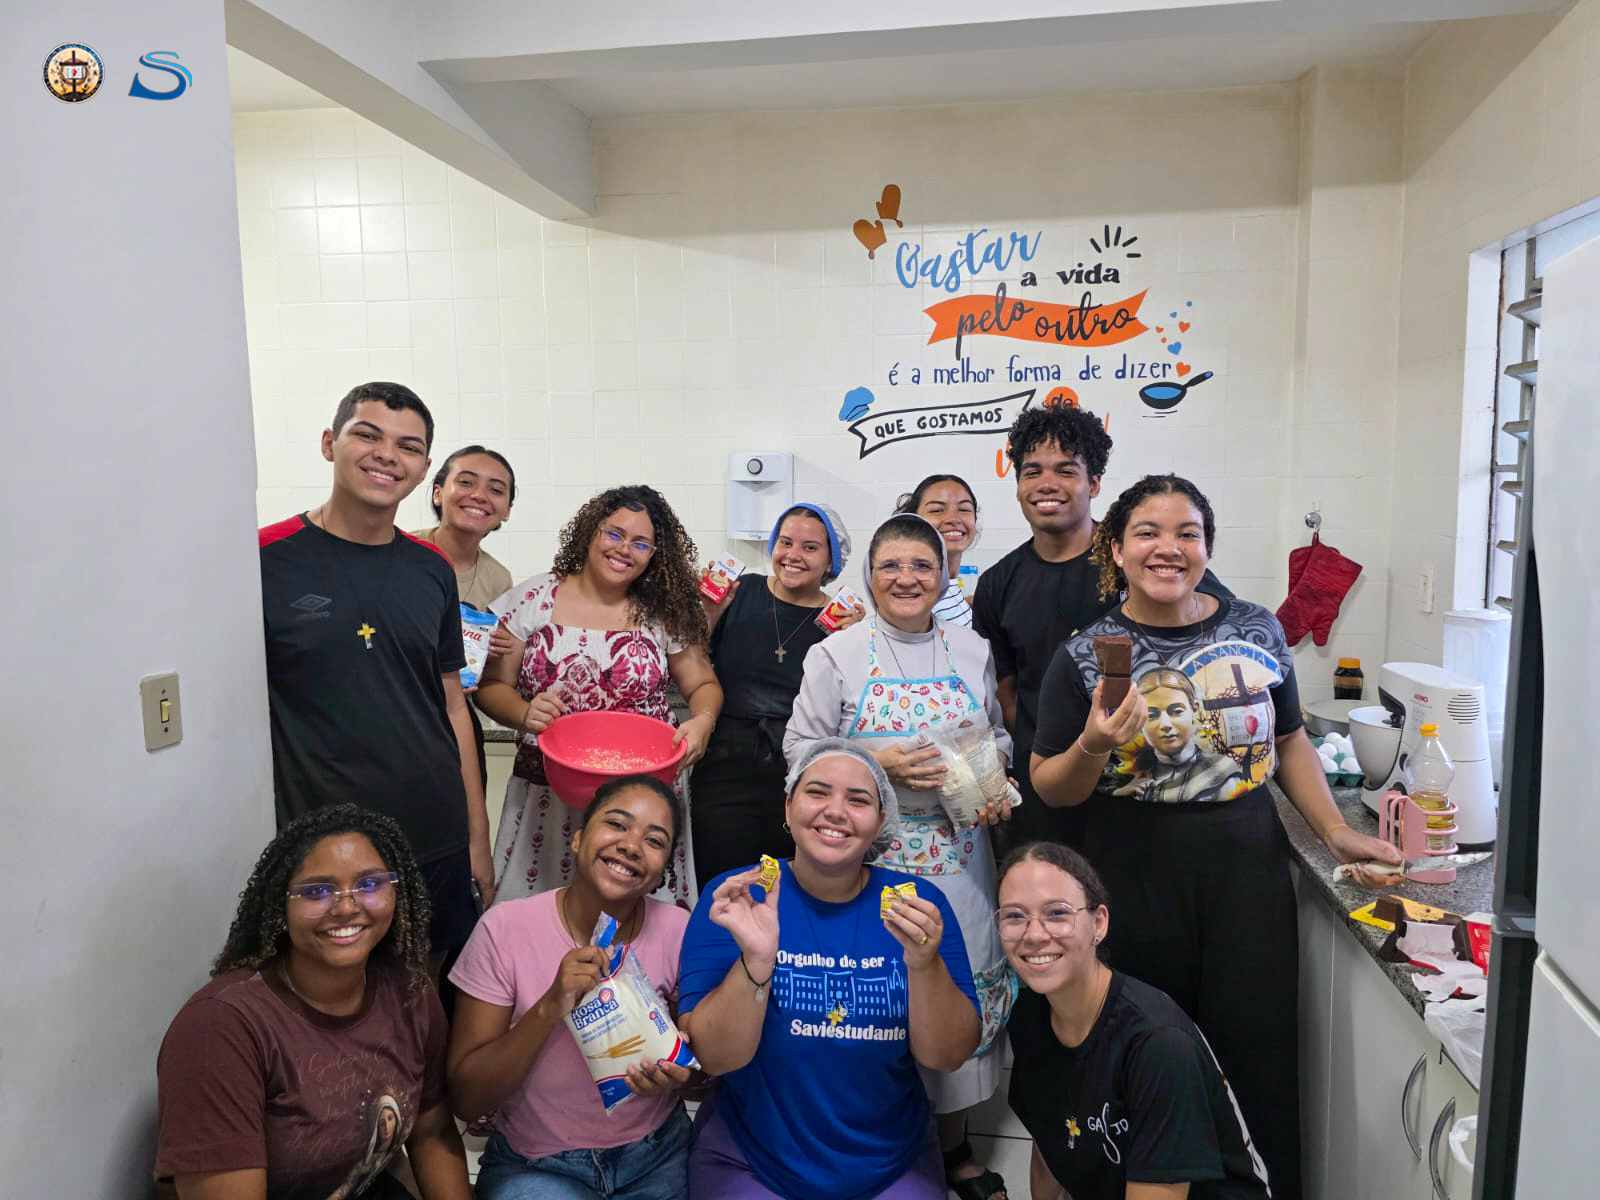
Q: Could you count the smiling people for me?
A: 12